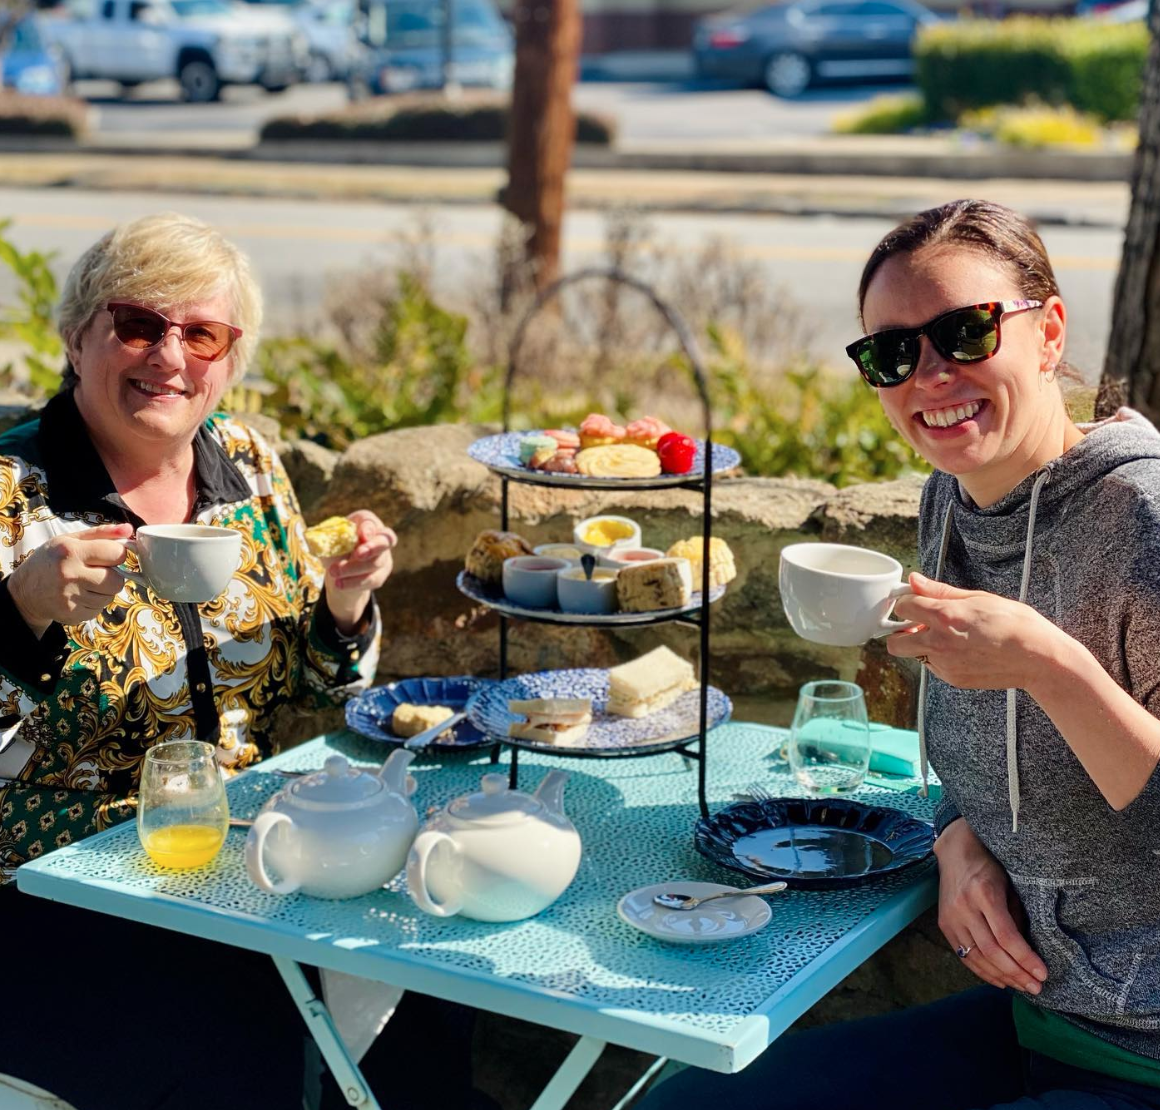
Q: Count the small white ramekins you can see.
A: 5